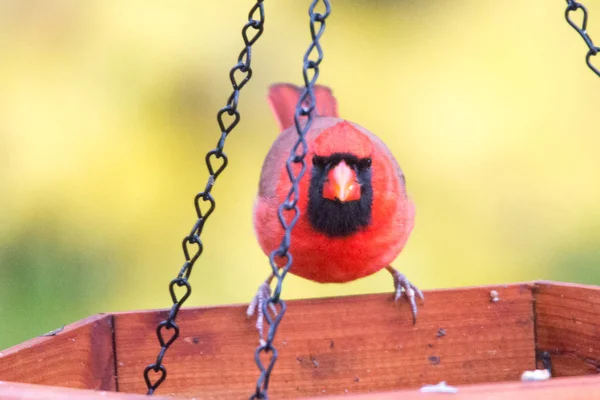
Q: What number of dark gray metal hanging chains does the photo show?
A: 3